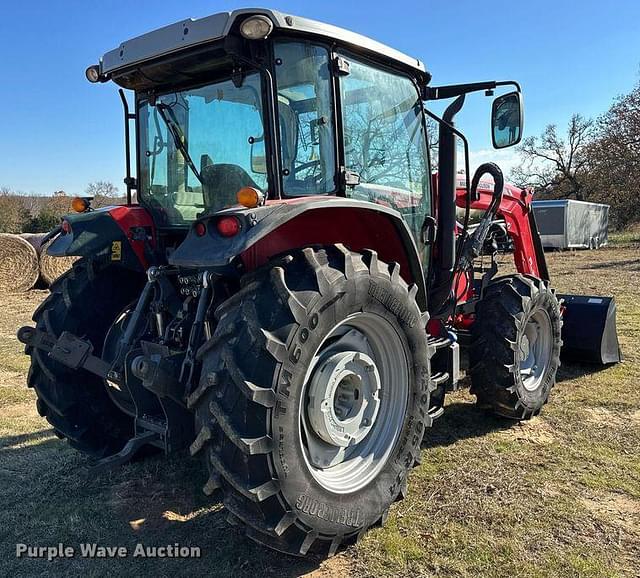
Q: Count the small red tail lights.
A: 3